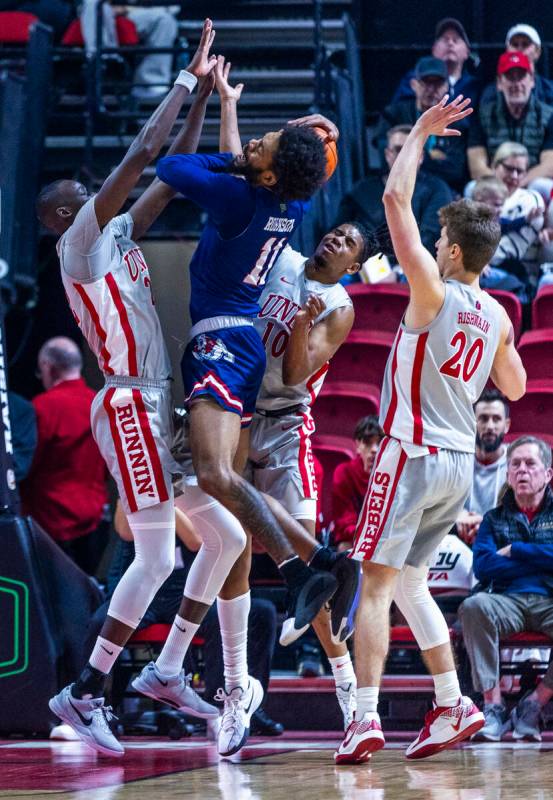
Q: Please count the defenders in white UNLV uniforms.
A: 3